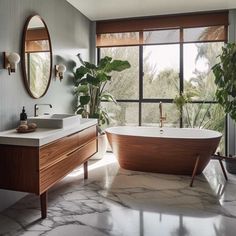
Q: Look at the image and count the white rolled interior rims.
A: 1